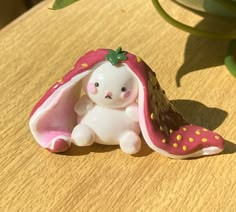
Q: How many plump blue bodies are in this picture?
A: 0